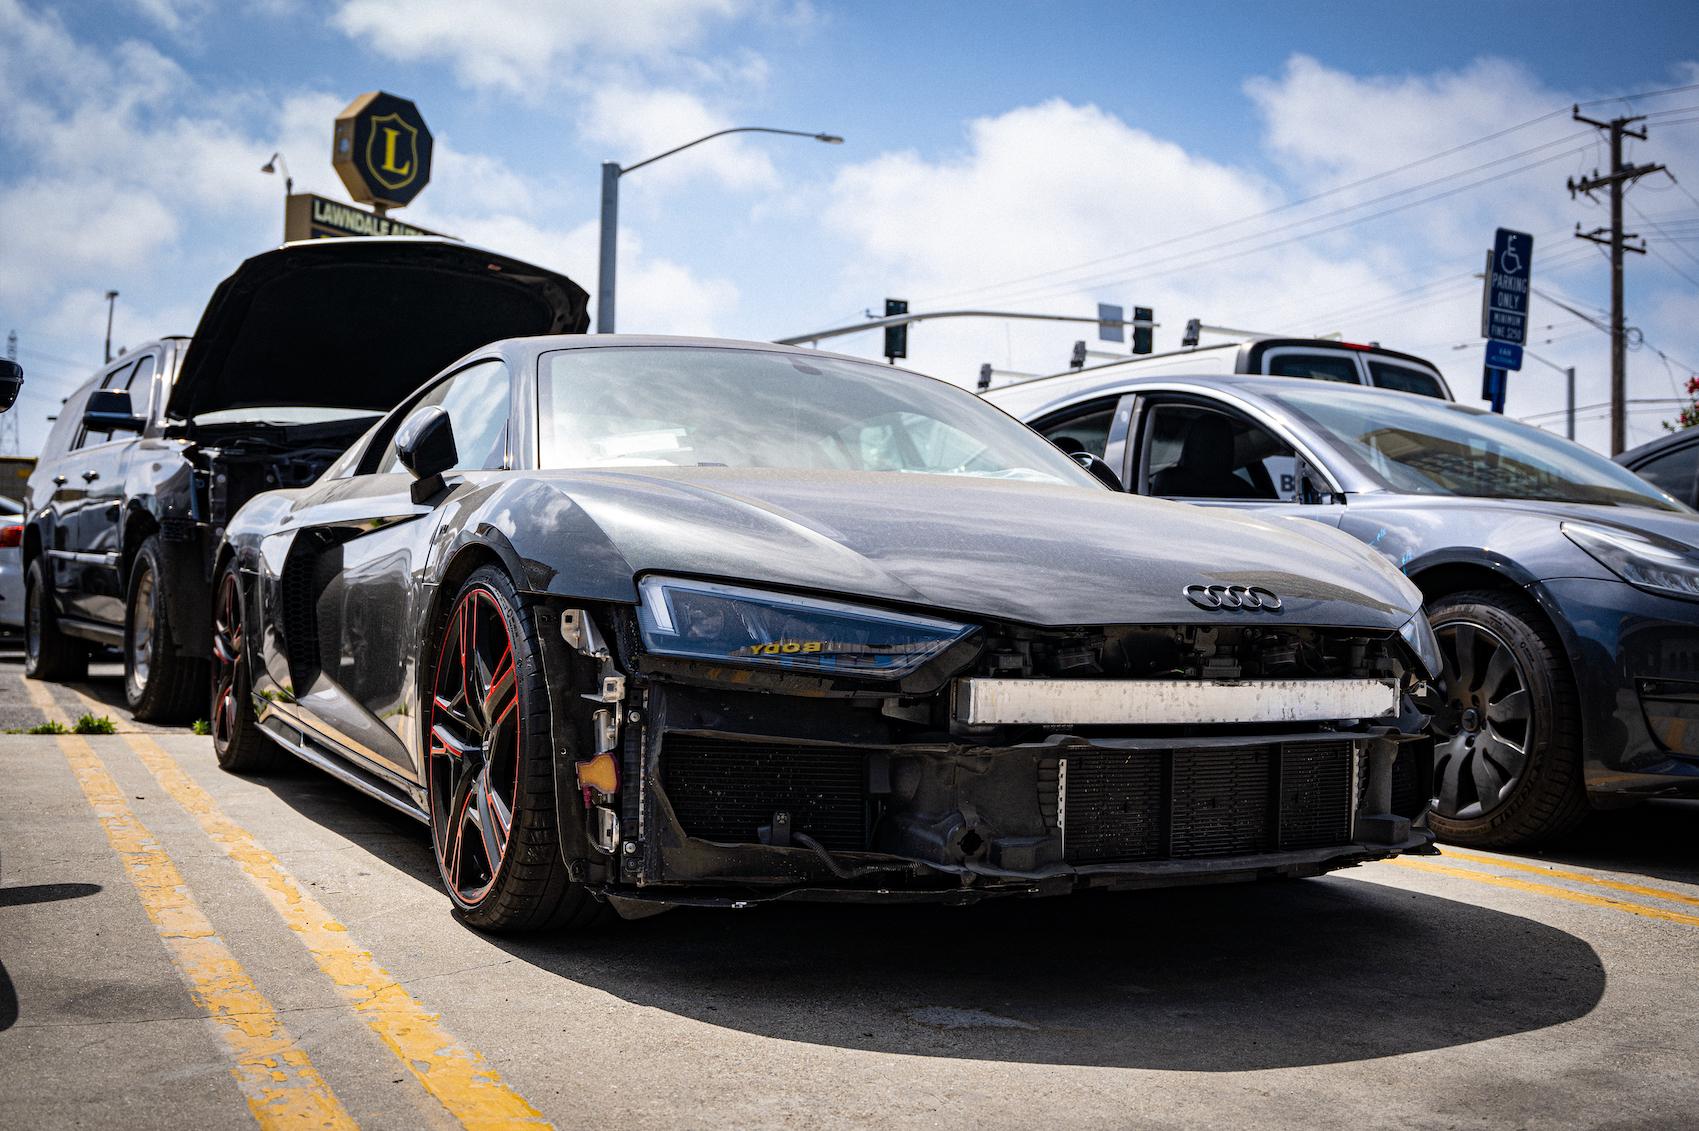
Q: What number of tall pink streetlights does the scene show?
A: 0